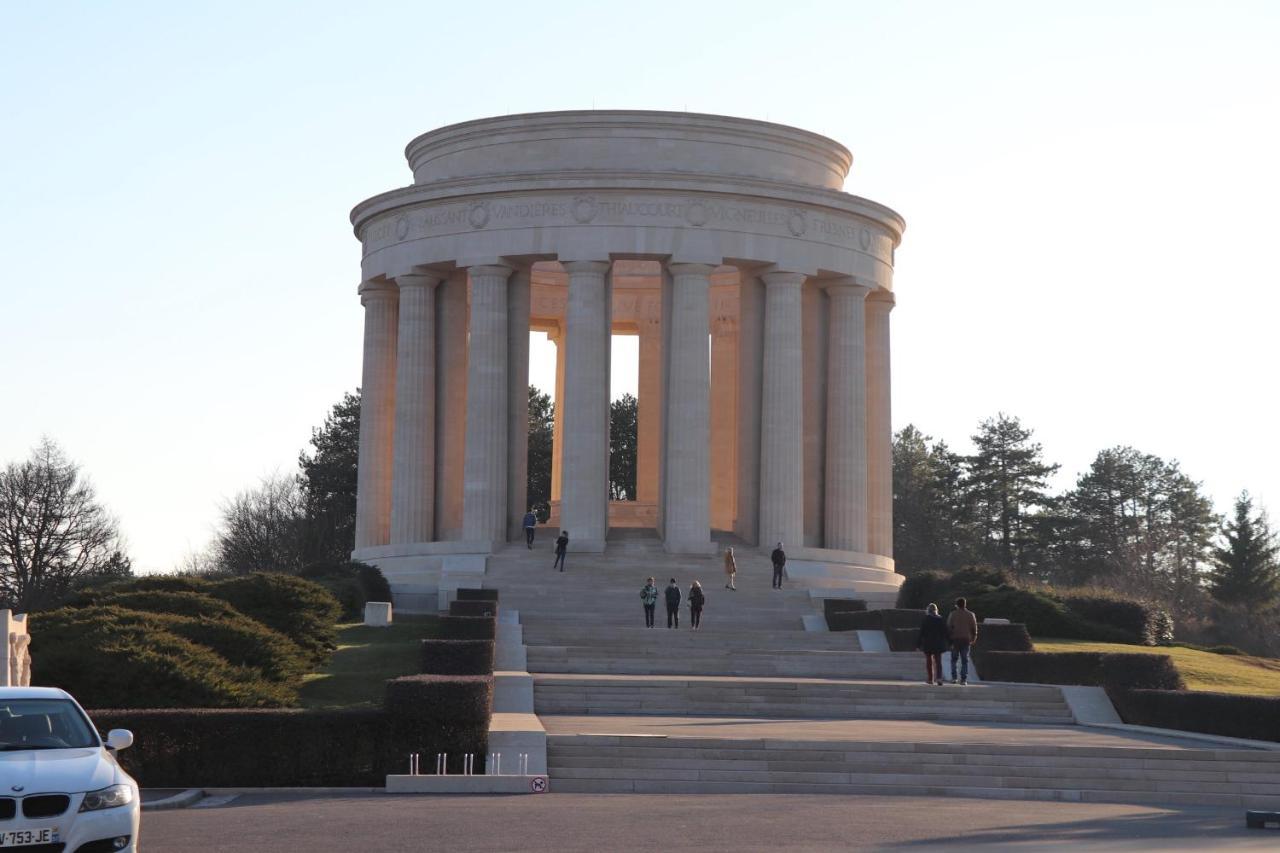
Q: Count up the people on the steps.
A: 9